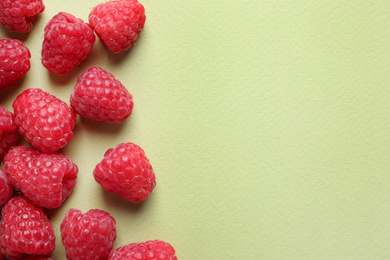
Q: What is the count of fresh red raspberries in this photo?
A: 13